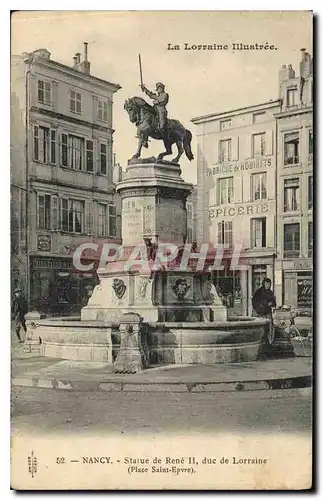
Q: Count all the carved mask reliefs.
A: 2